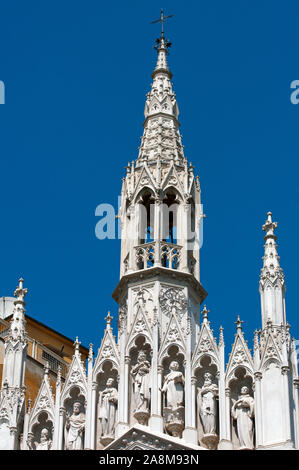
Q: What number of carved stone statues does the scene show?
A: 7